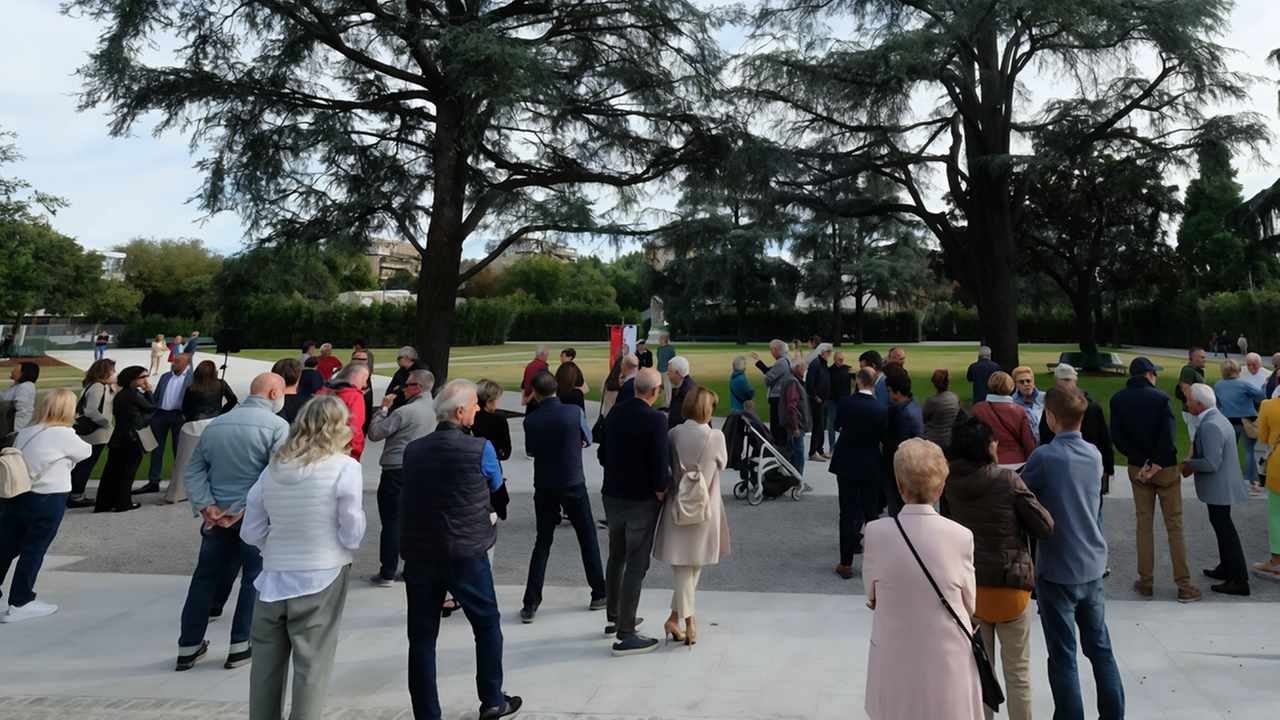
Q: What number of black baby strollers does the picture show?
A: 1